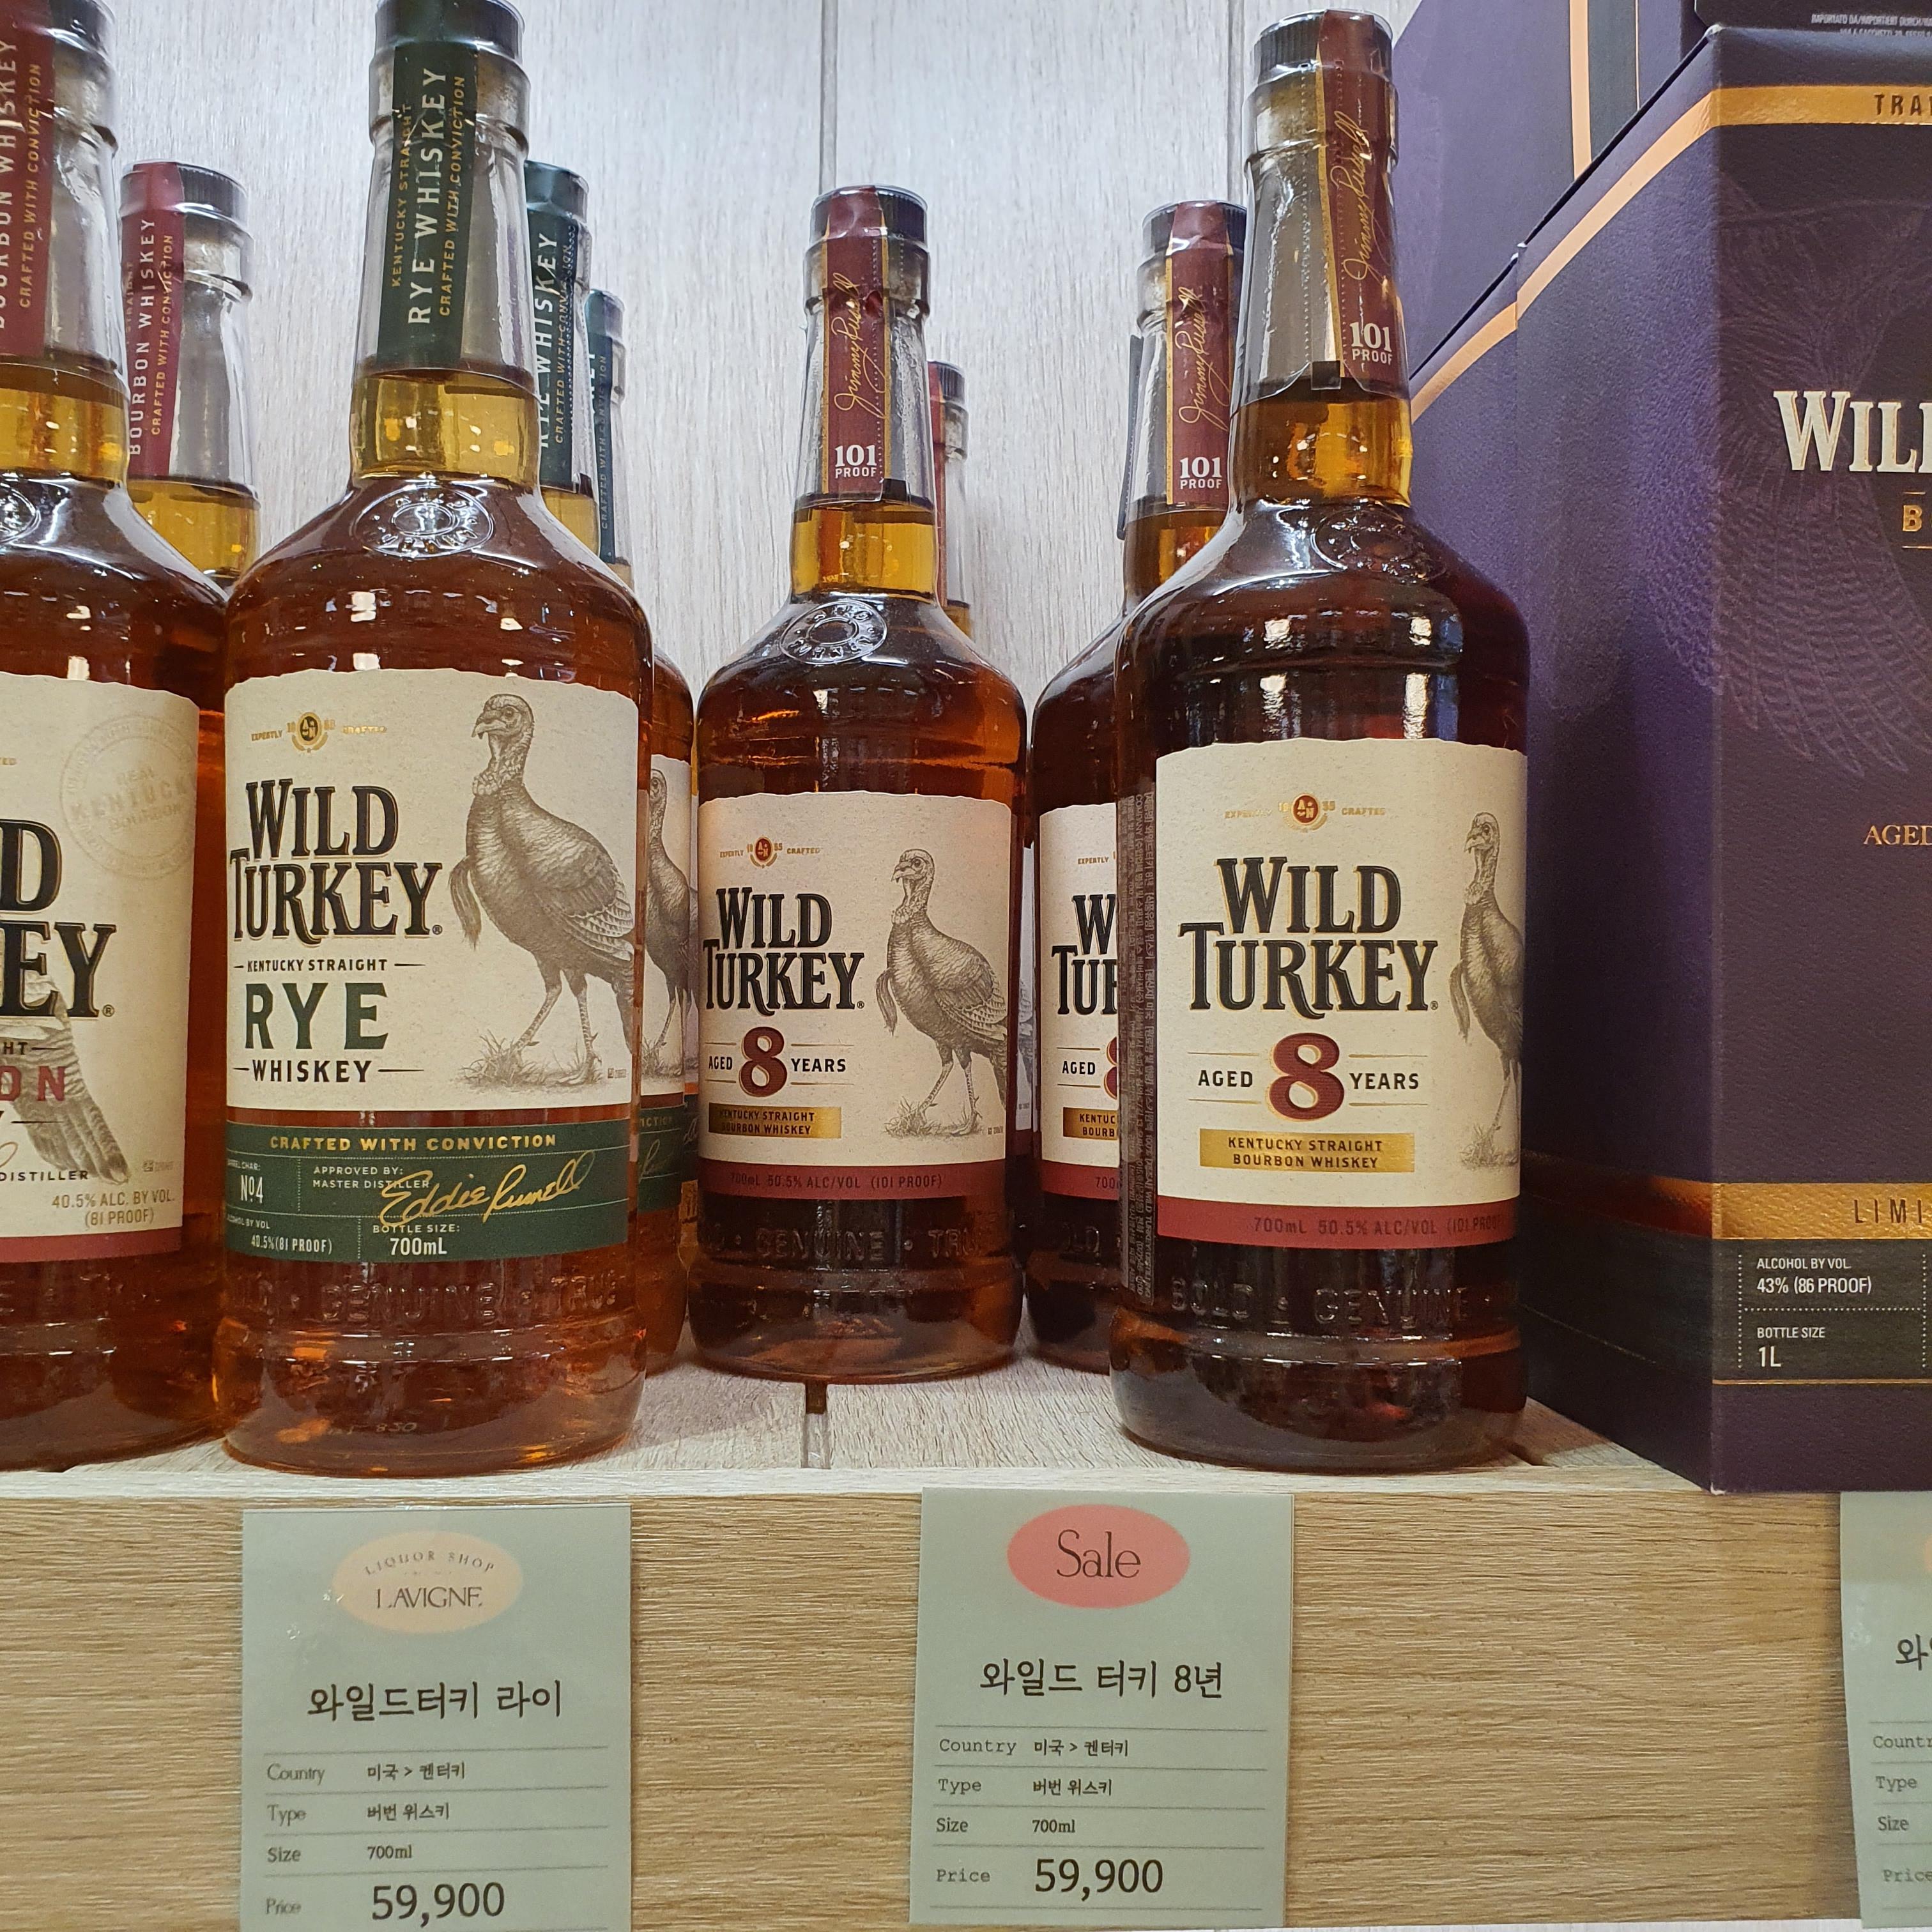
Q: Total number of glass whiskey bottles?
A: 9